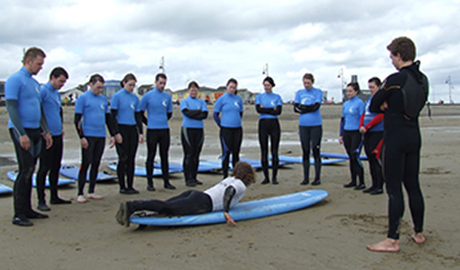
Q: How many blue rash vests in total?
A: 11